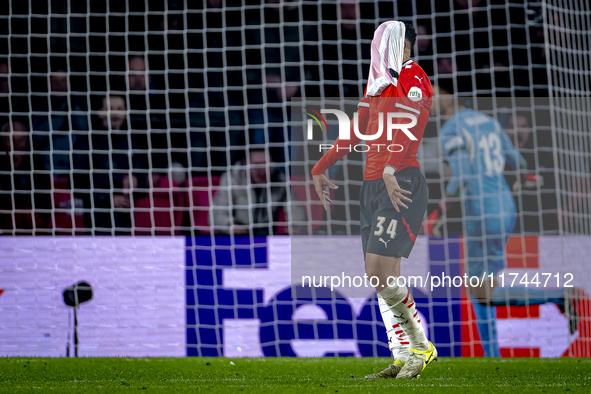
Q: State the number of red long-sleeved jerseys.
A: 1